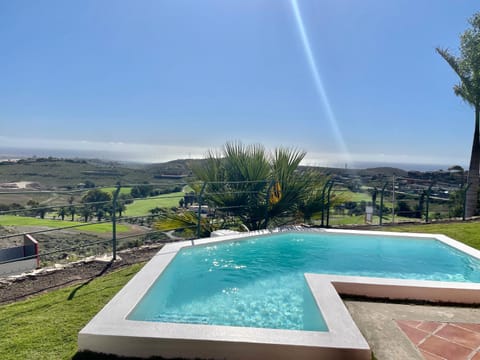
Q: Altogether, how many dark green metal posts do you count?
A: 8